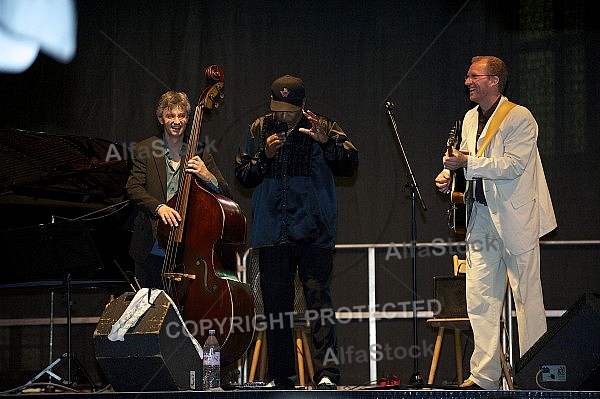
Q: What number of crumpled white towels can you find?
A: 1